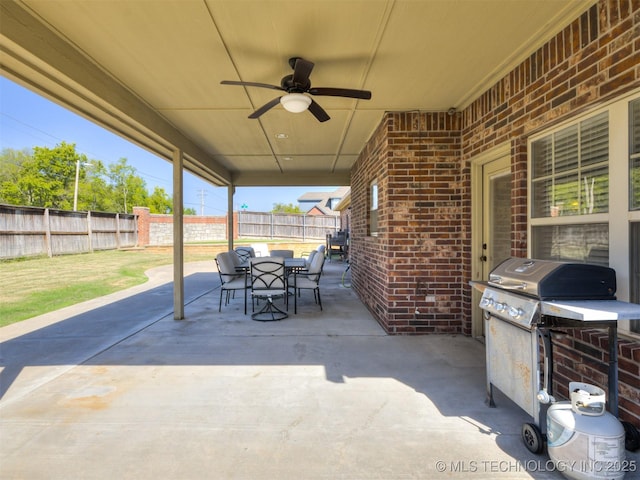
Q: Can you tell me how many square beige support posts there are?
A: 2